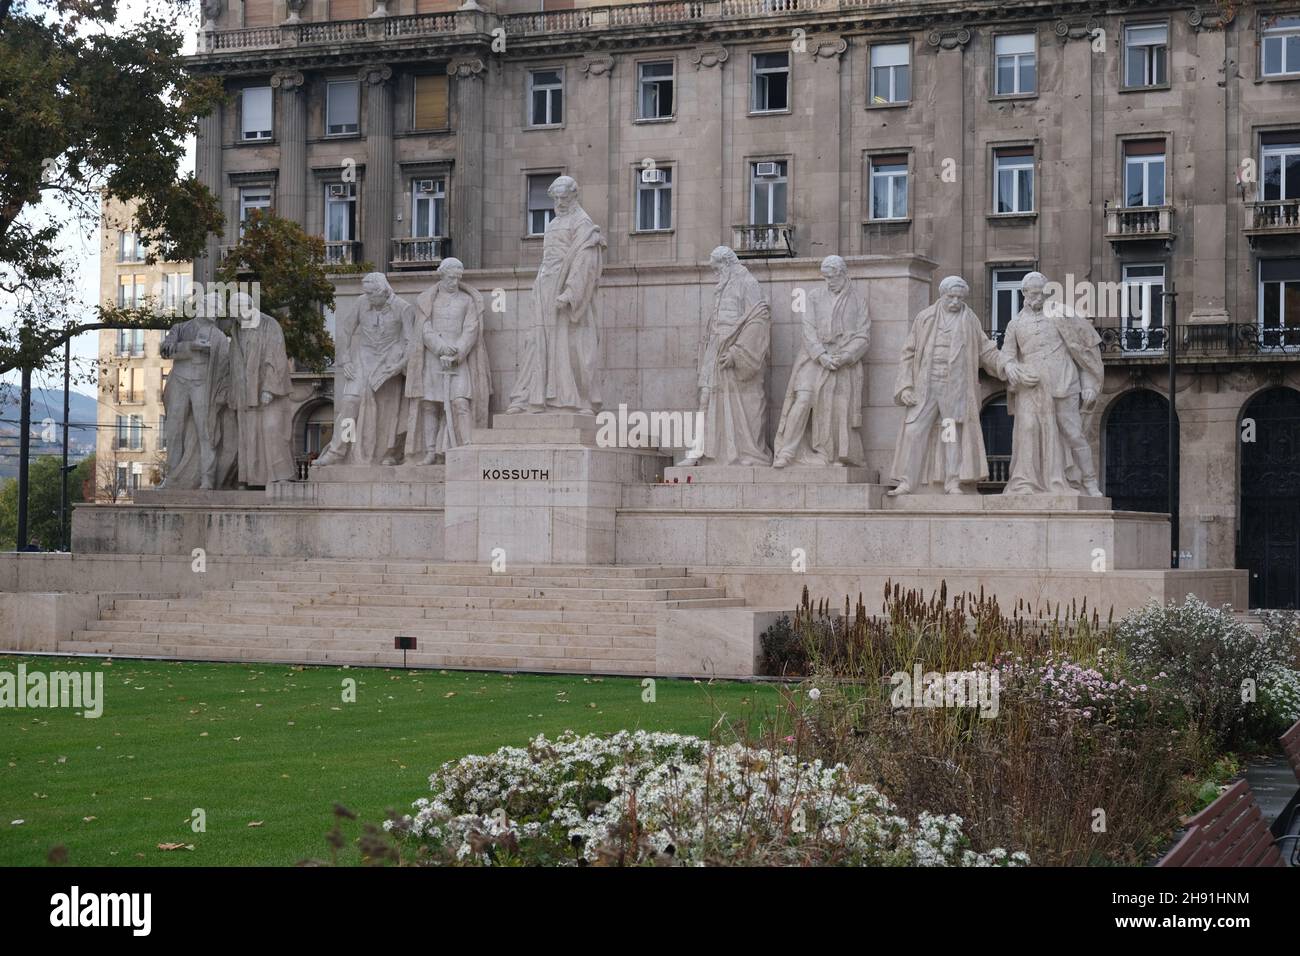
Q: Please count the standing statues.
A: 9